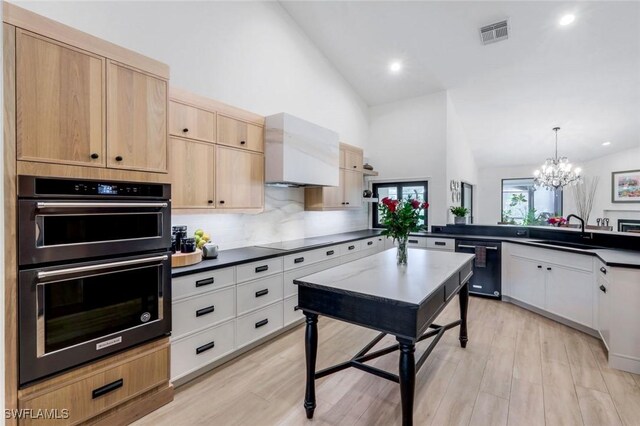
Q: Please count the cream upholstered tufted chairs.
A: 0